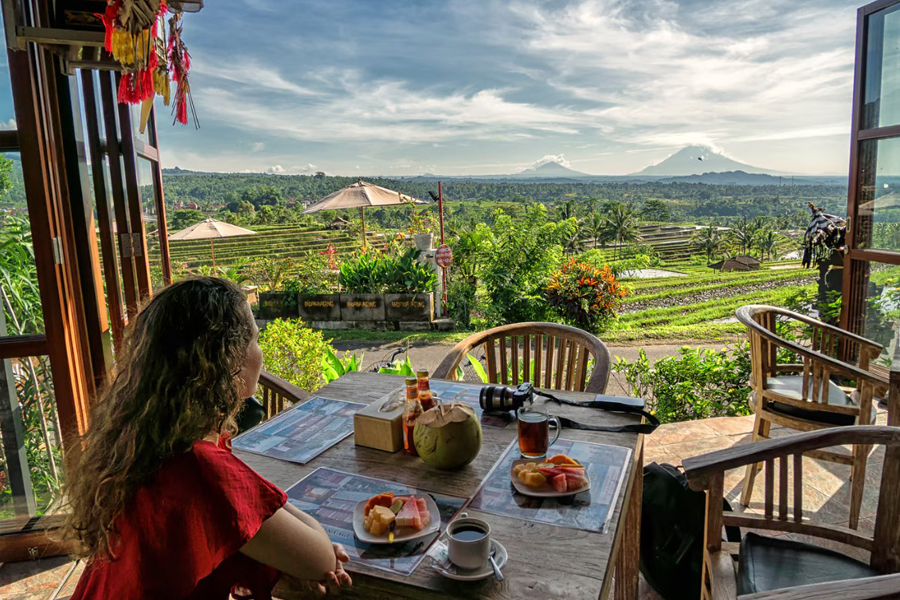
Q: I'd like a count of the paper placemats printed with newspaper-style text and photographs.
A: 4